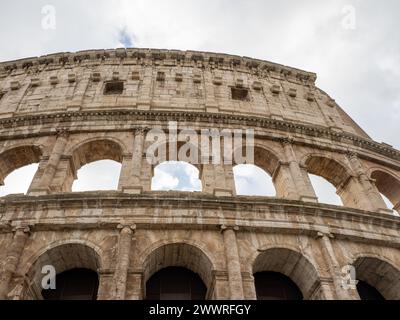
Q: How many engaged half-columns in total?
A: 9